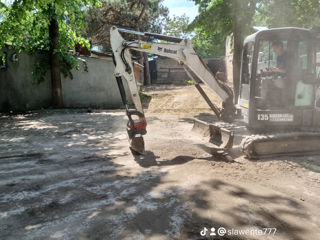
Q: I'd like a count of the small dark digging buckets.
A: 1